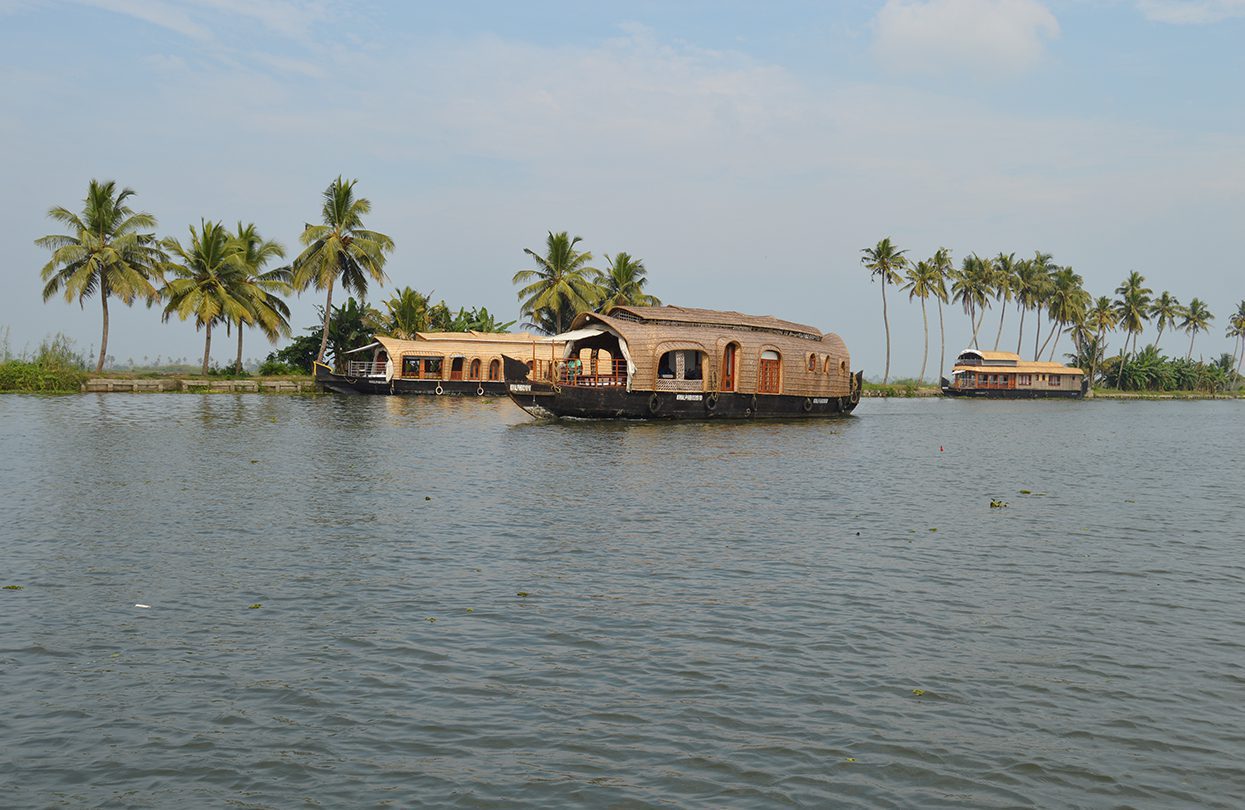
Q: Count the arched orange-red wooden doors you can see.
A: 2